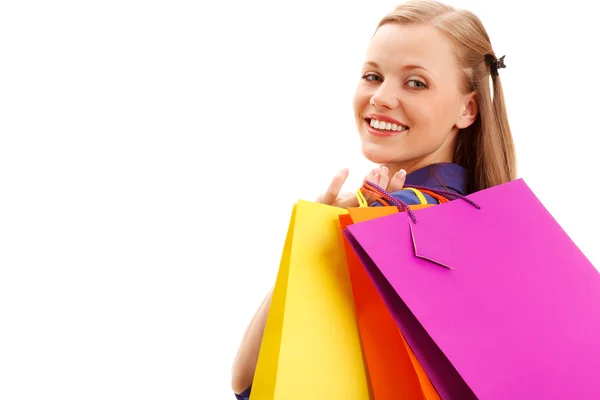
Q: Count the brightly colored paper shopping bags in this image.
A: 3